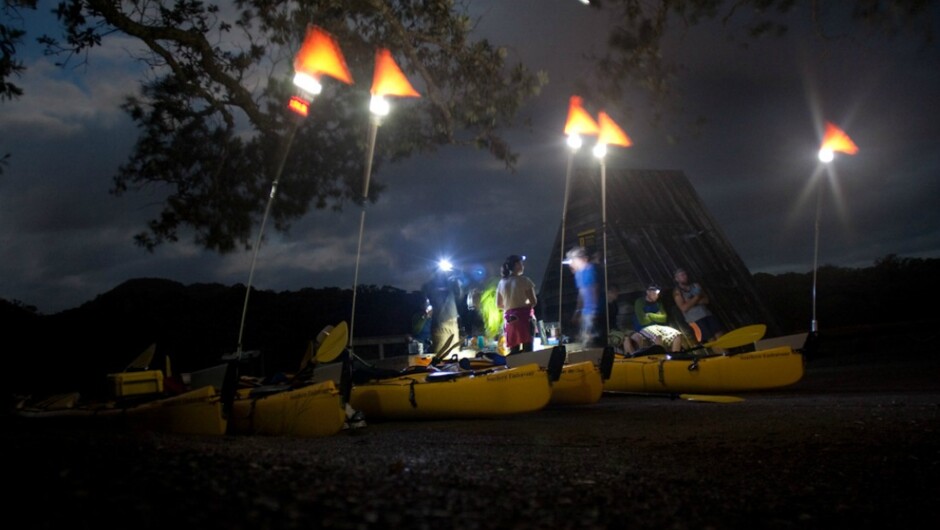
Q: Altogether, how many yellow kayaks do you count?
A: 5